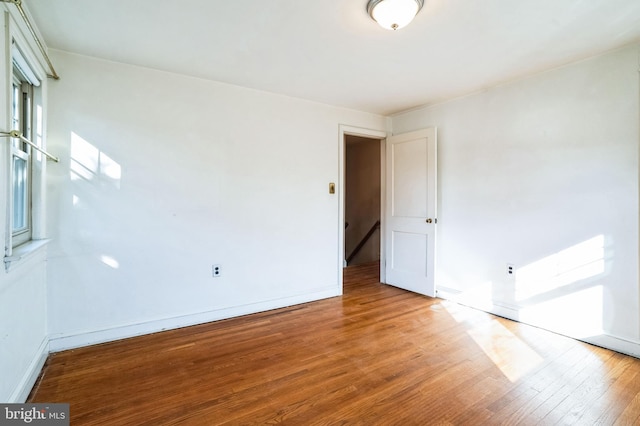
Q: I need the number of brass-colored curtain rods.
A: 2